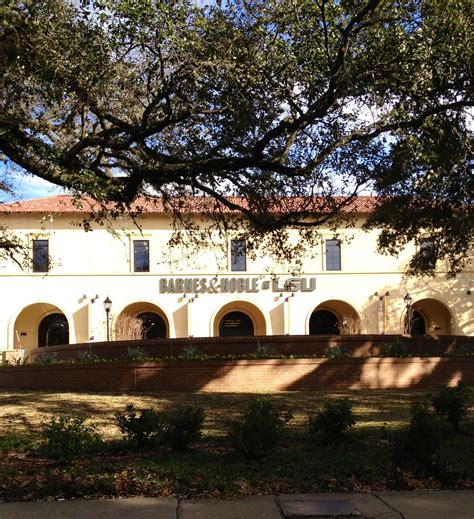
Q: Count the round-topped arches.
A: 5